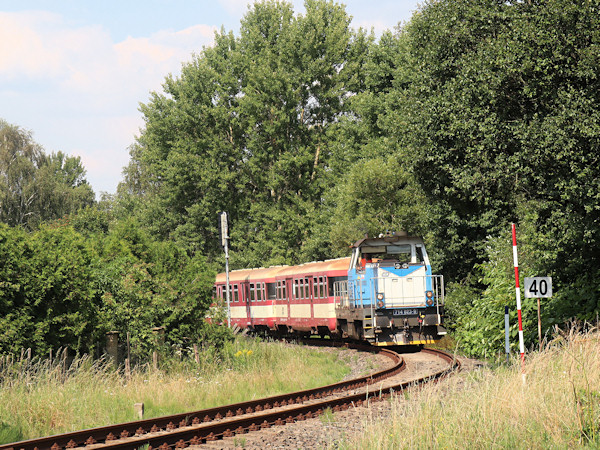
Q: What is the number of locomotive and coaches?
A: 3